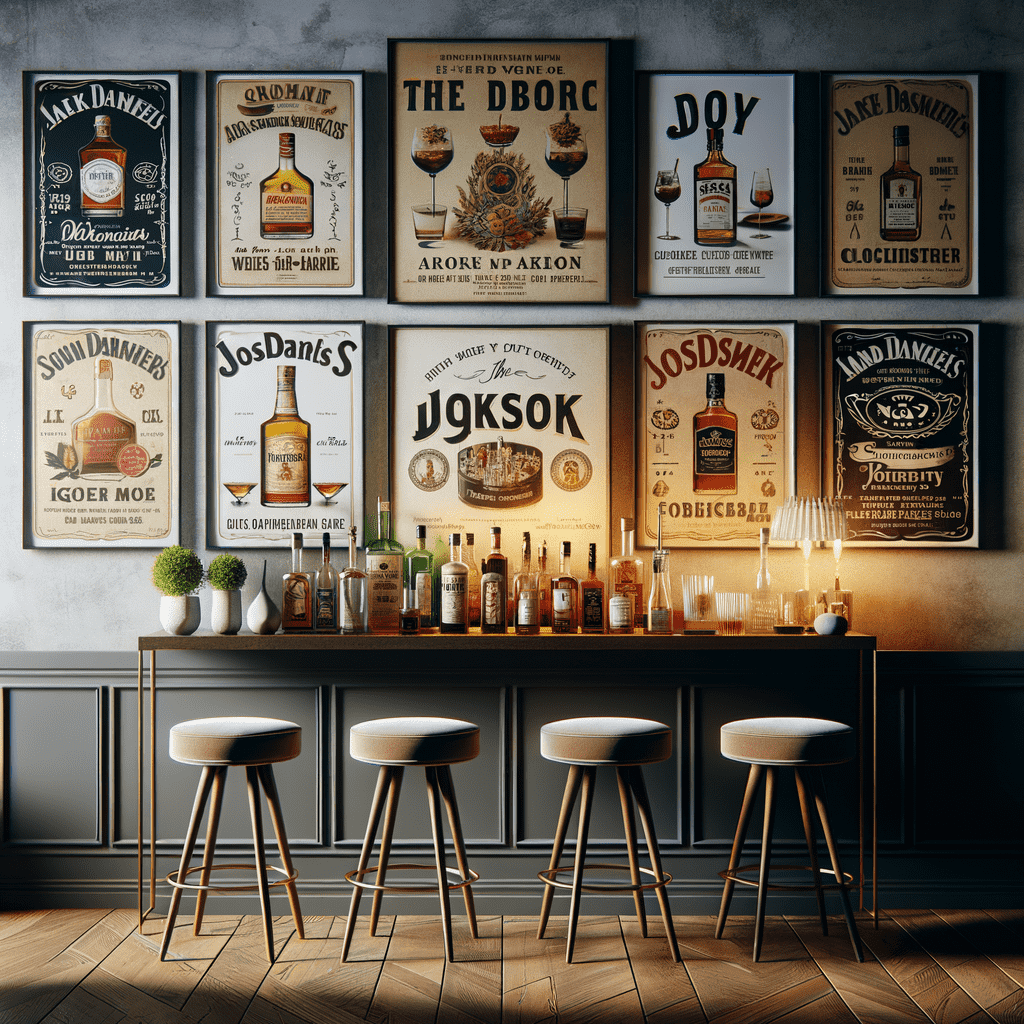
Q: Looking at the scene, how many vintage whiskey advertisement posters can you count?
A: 10